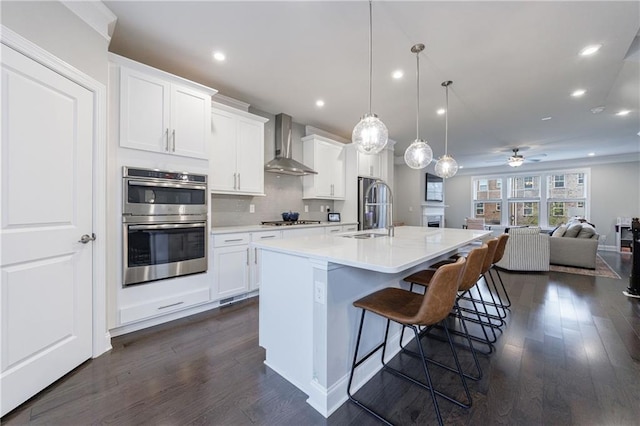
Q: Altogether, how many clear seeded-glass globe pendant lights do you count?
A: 3